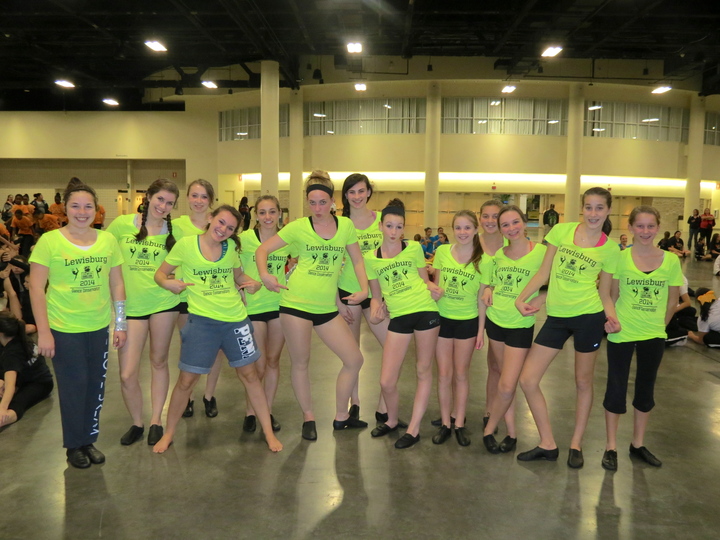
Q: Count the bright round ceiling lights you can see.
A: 9